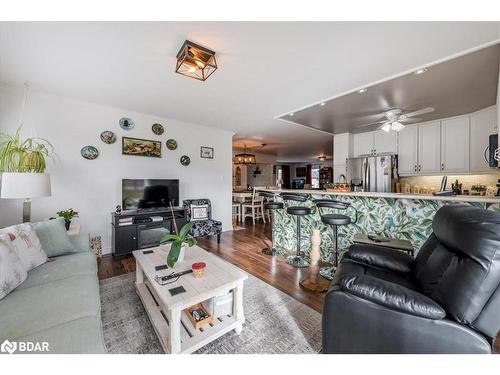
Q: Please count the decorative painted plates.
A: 6